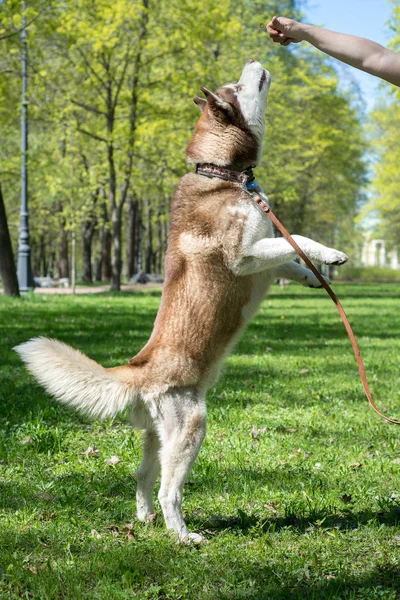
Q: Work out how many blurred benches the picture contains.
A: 2